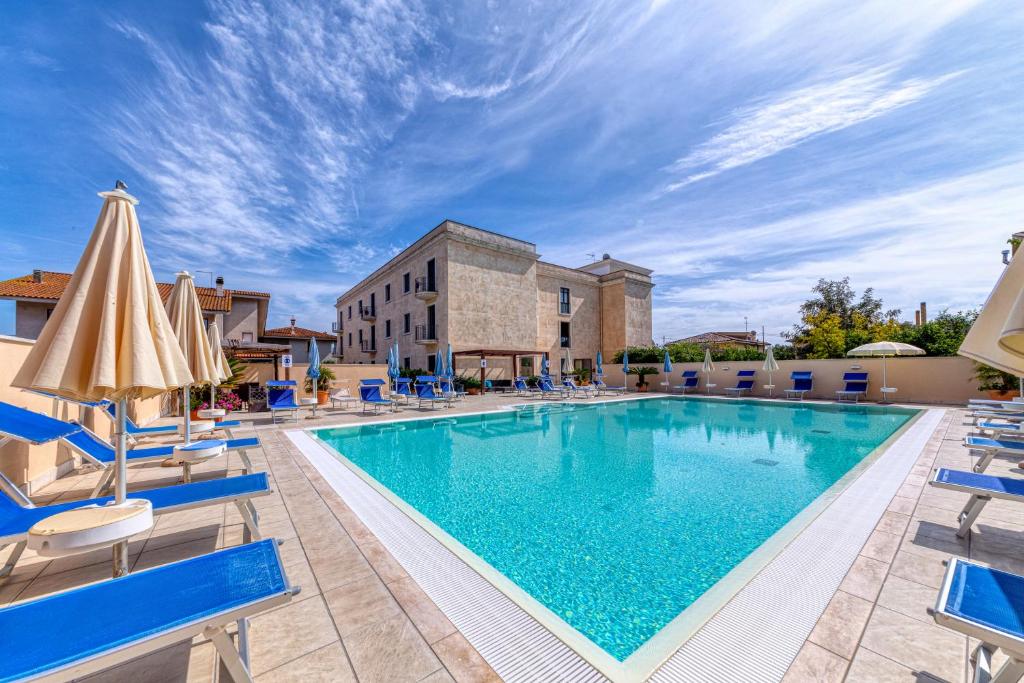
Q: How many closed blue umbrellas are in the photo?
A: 9